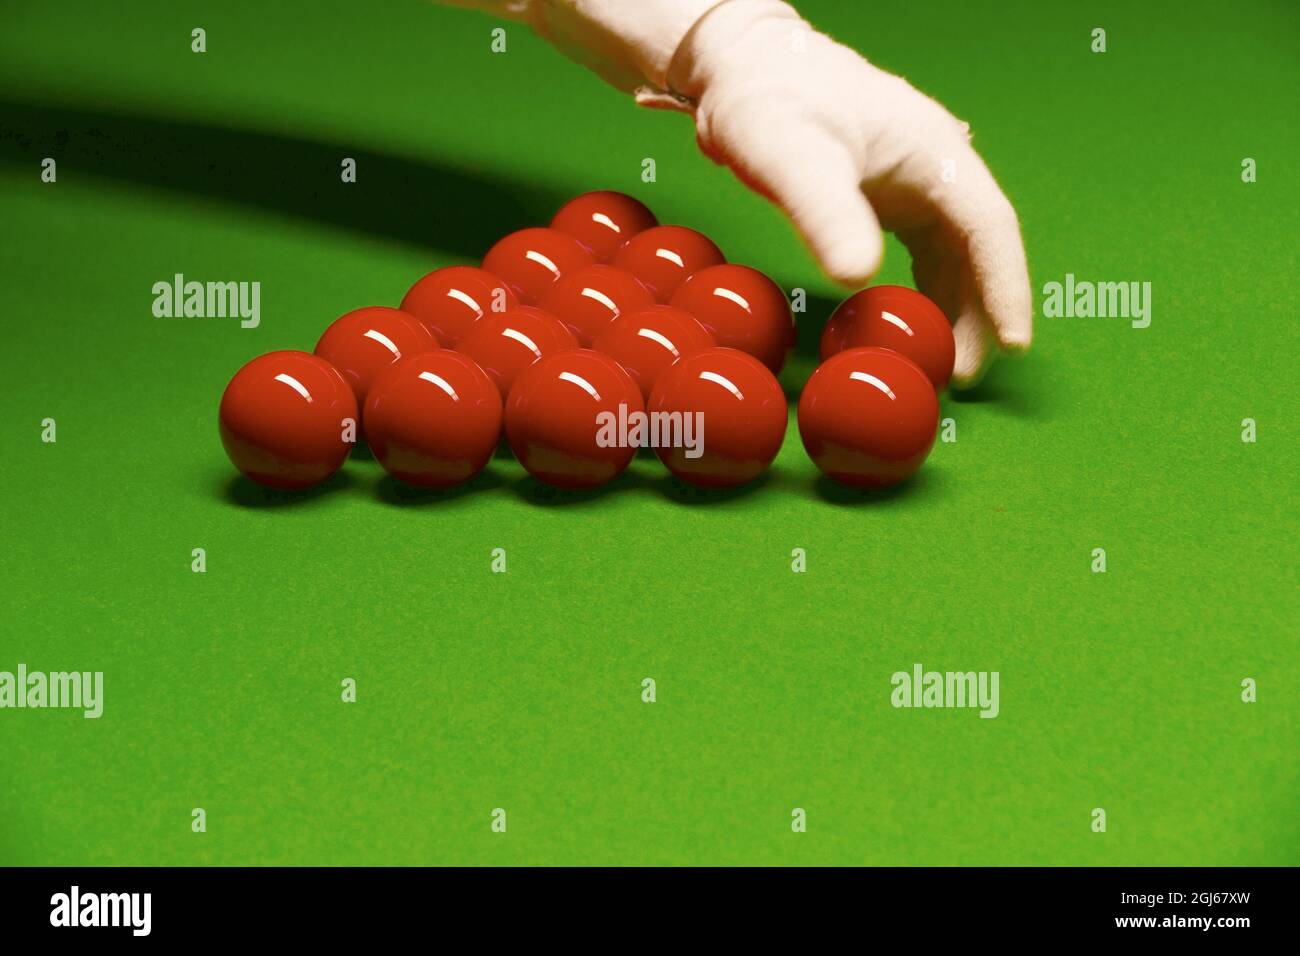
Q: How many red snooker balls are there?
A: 15